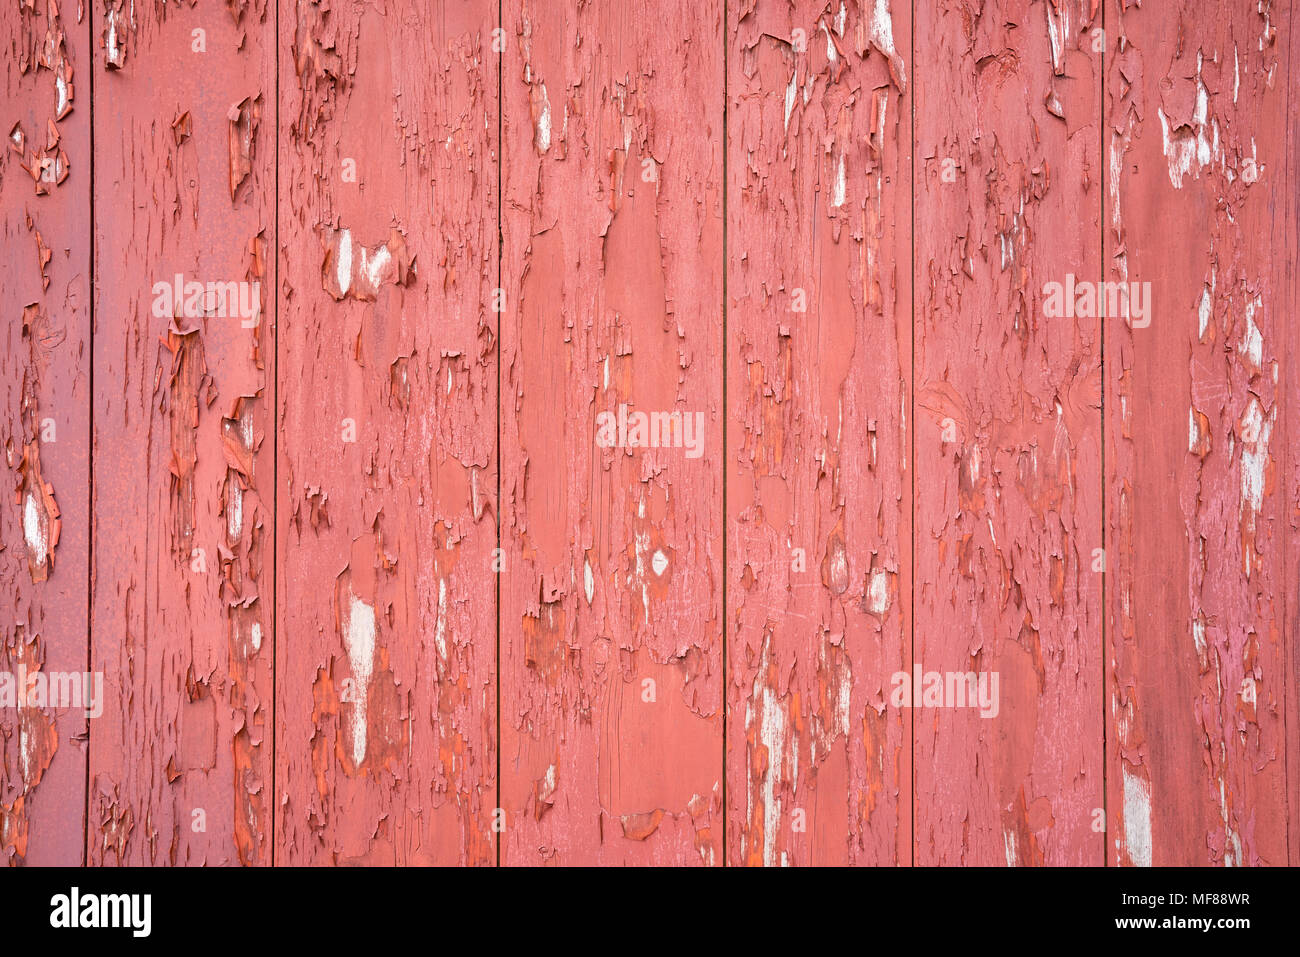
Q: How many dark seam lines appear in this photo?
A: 6